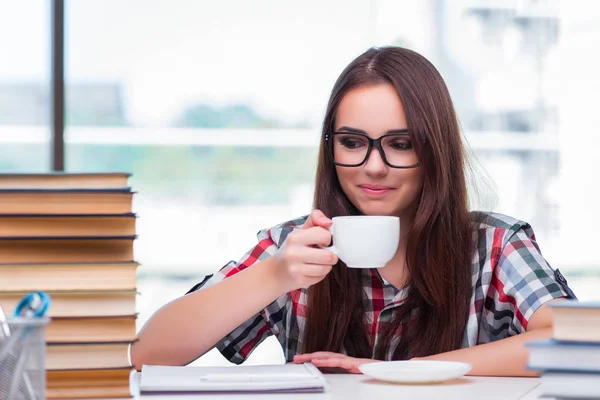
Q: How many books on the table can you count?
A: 12